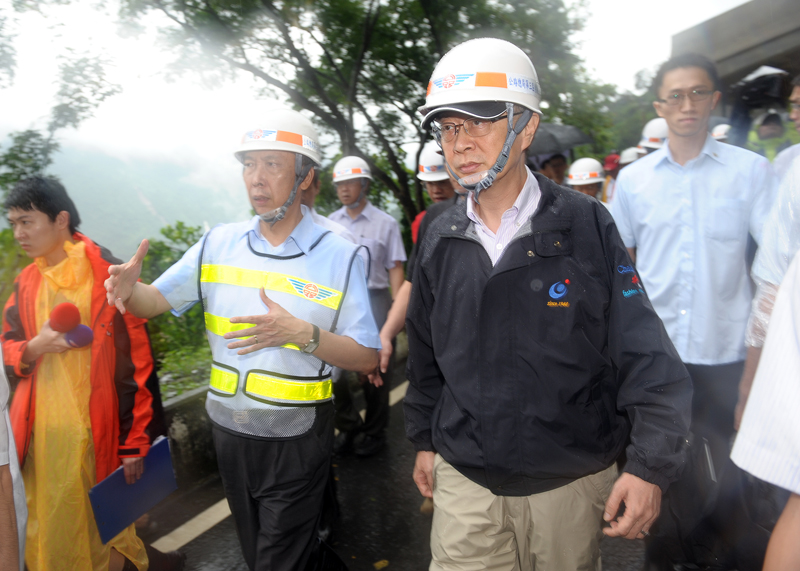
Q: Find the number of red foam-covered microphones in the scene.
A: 1